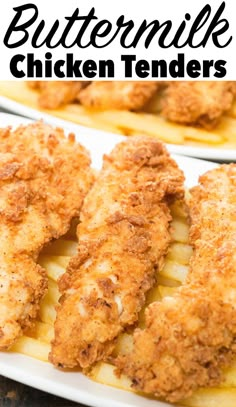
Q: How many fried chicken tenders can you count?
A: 6